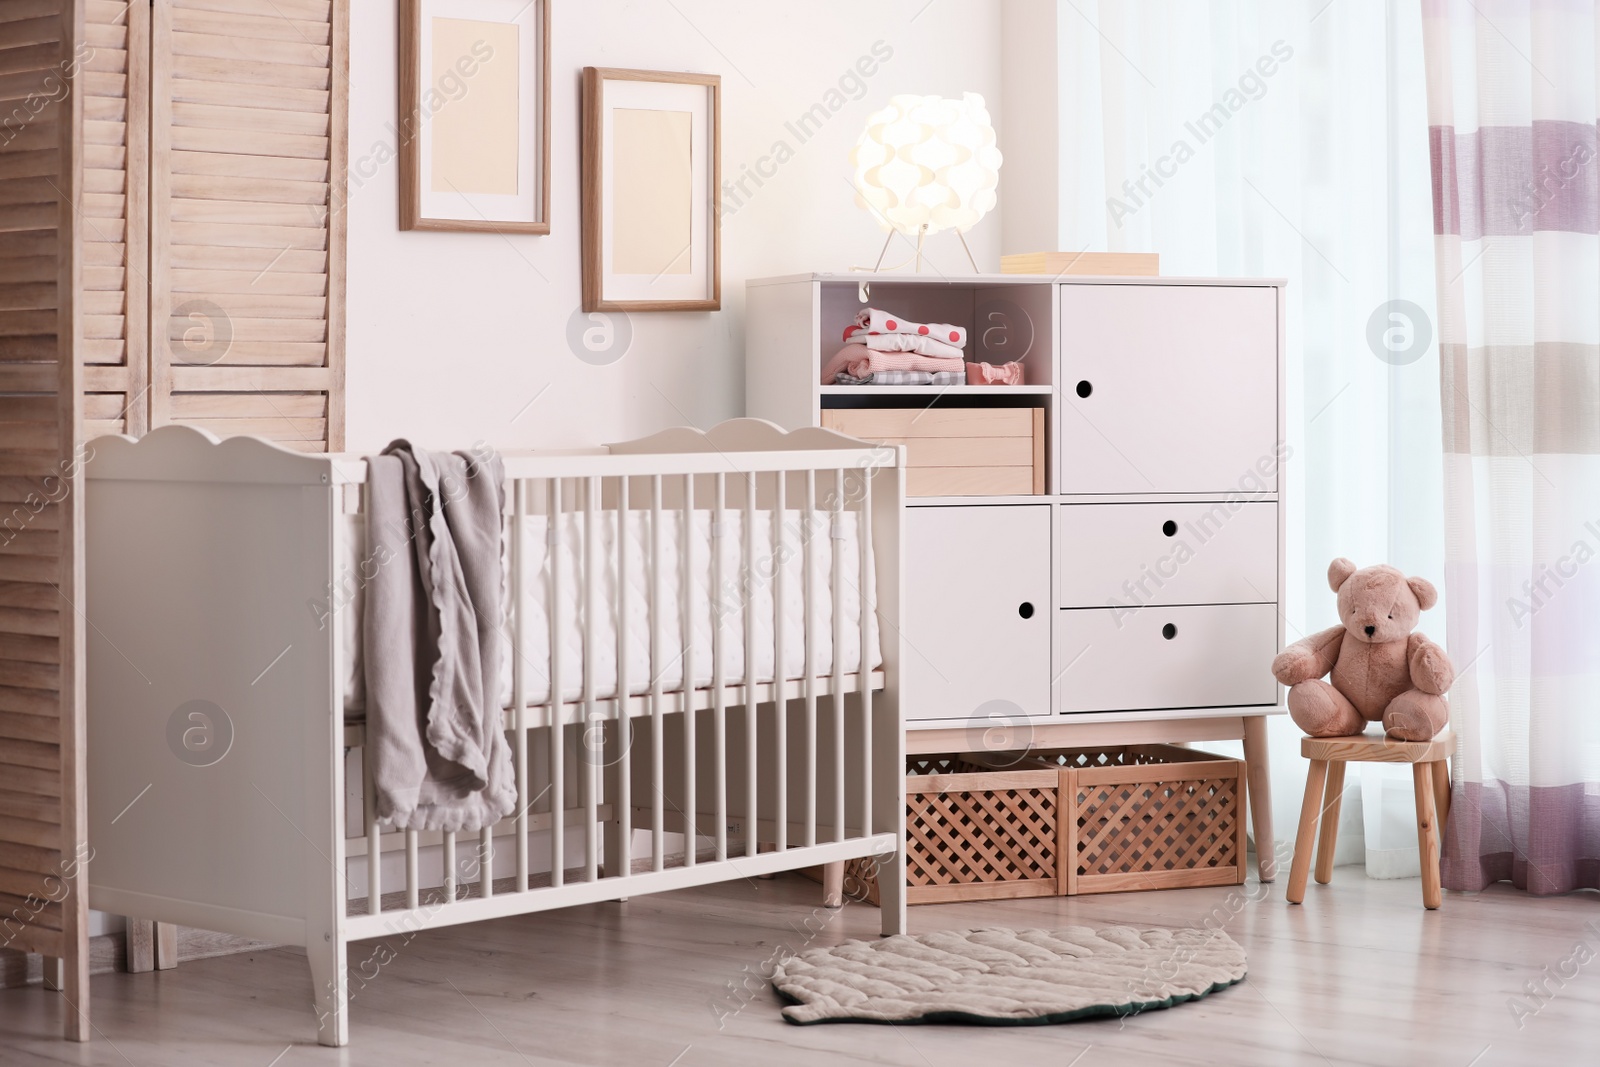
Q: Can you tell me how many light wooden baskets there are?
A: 2